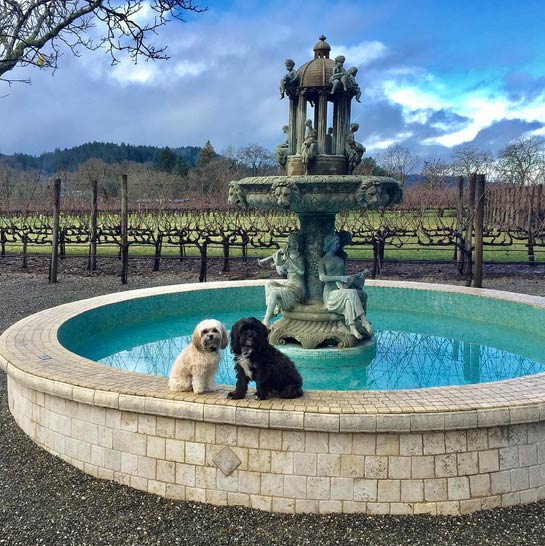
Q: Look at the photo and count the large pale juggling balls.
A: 0